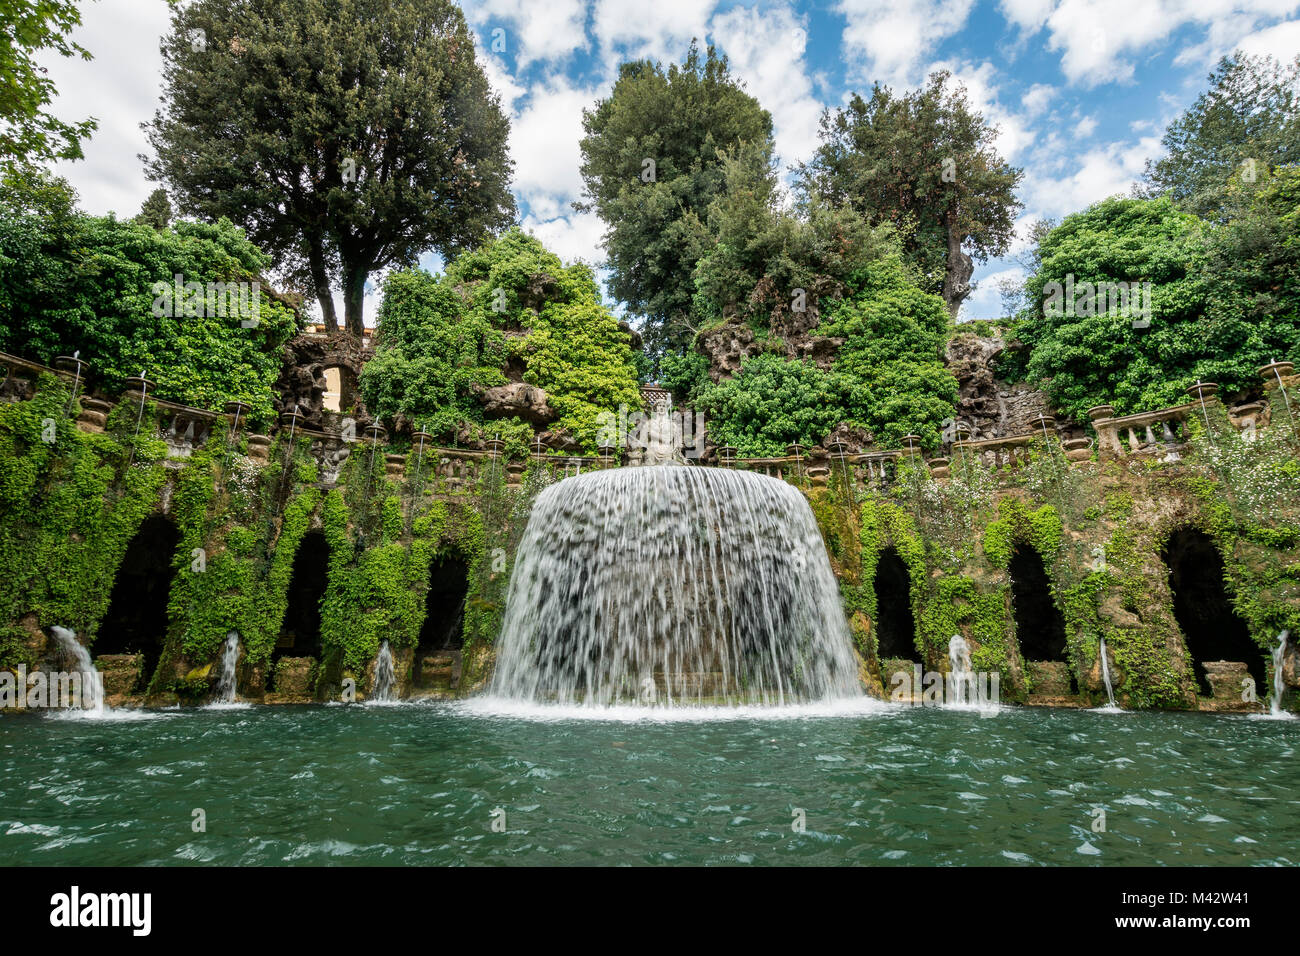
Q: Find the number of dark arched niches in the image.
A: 6